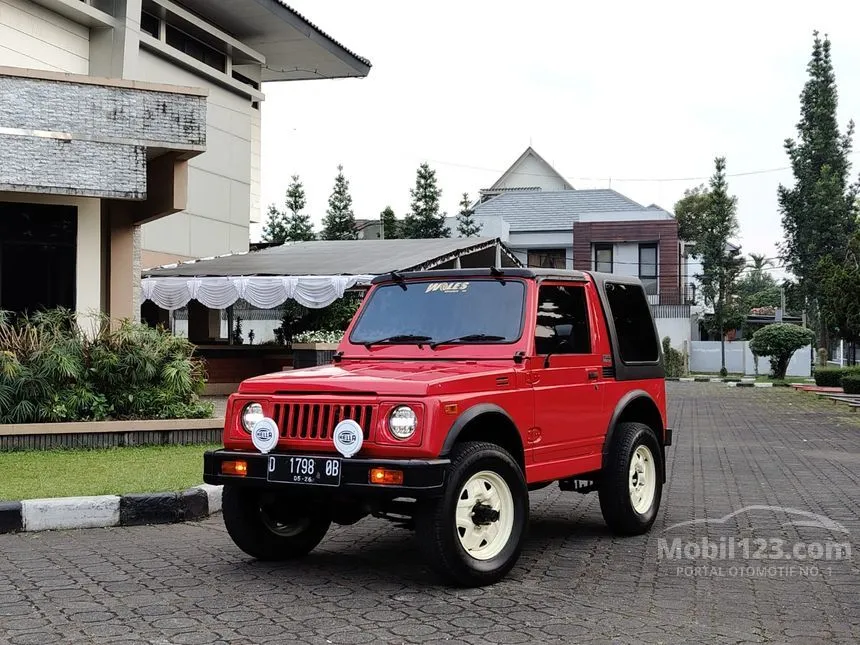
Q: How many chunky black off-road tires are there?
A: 3